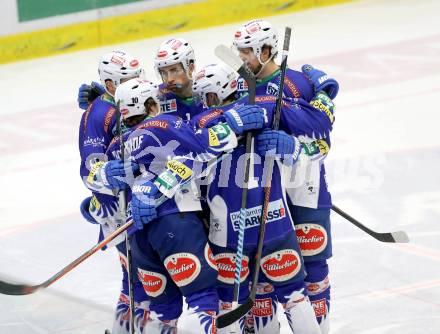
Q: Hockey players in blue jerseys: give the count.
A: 5